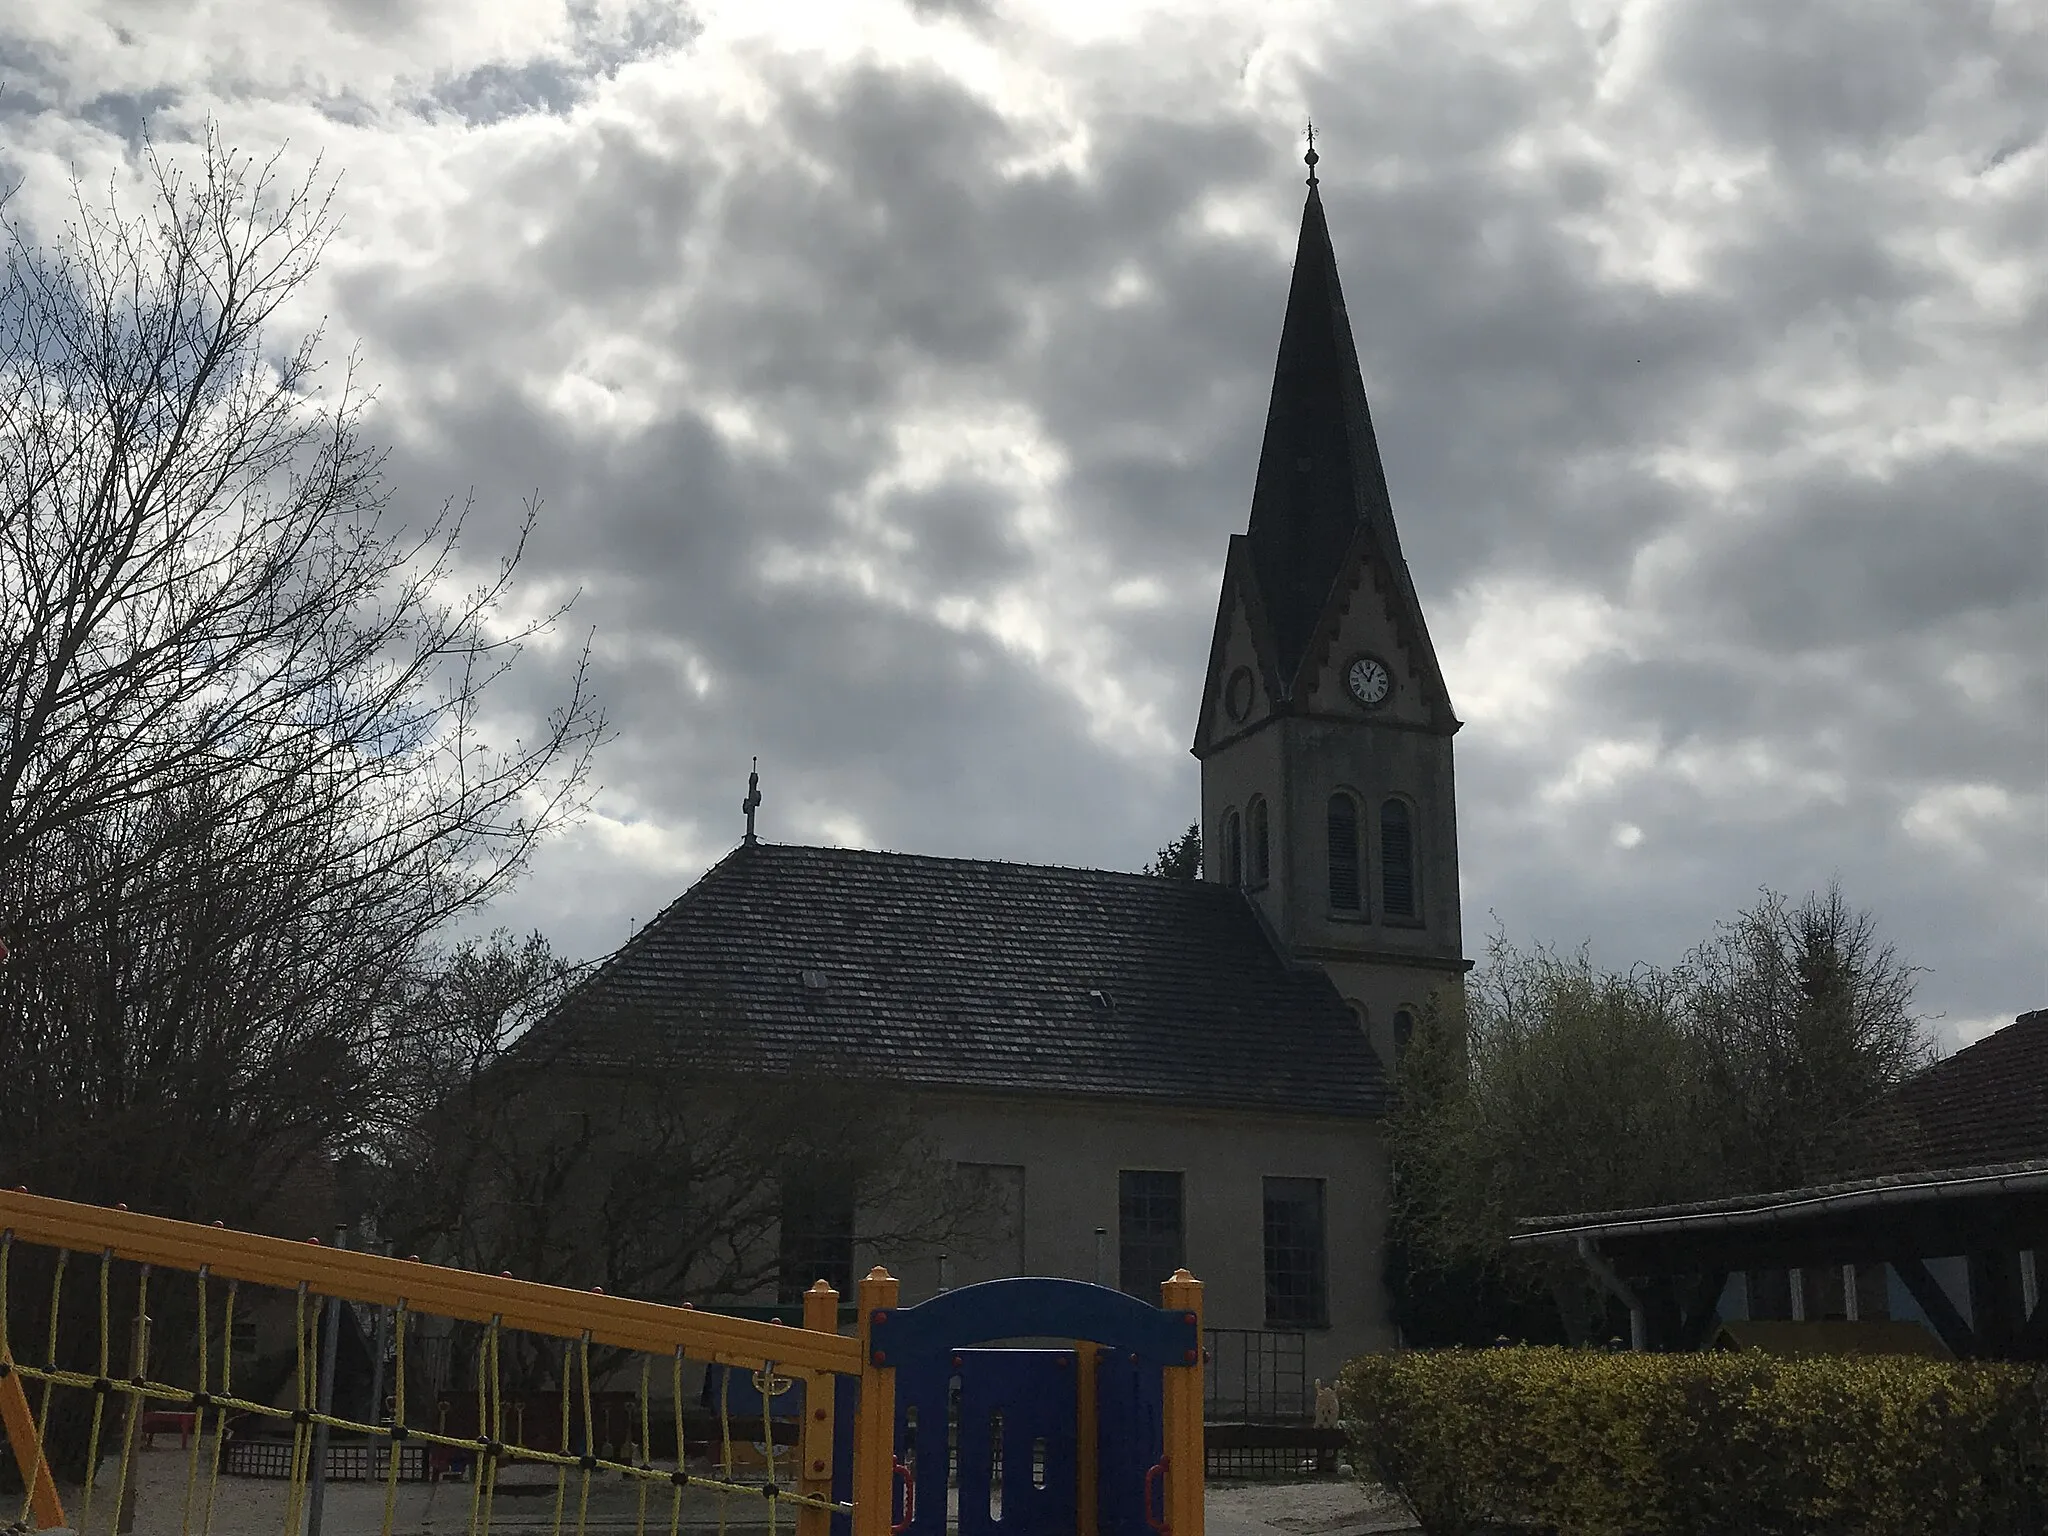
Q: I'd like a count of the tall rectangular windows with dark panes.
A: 3